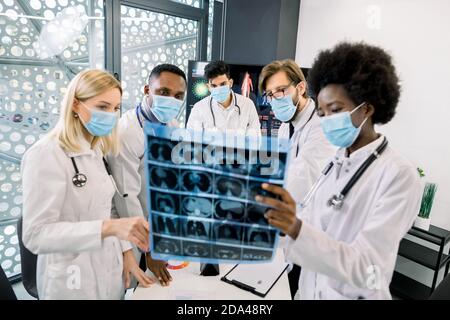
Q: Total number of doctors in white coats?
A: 5